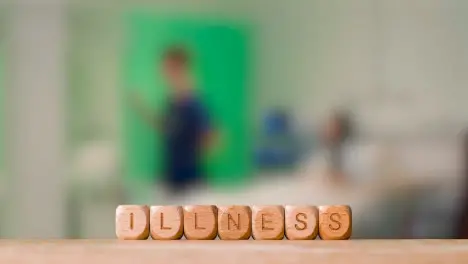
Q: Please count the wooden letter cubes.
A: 7